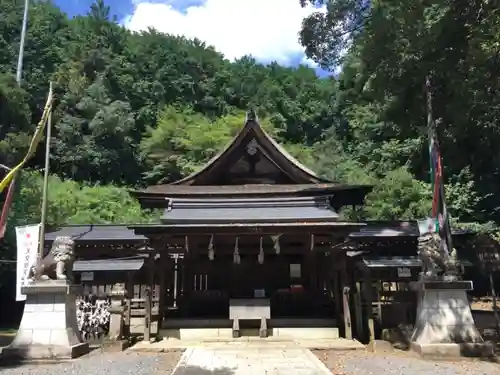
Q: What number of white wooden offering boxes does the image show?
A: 1